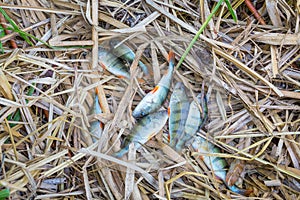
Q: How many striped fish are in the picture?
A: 8